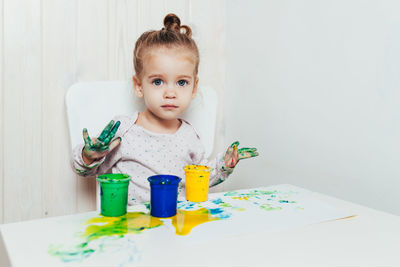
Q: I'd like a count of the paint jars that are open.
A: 3